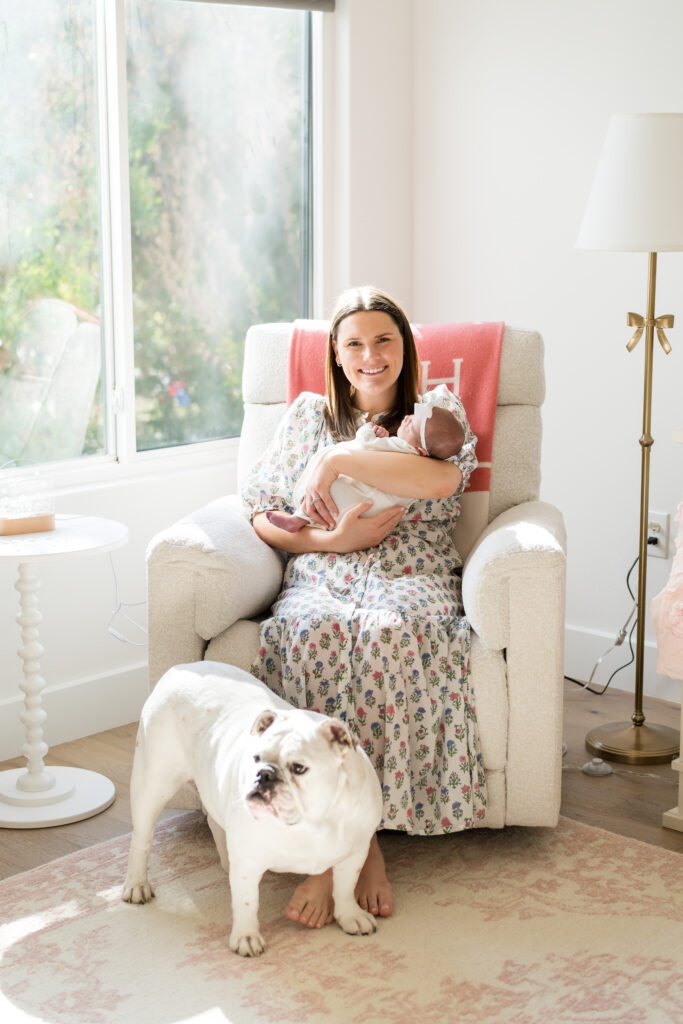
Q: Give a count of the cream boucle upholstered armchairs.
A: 1